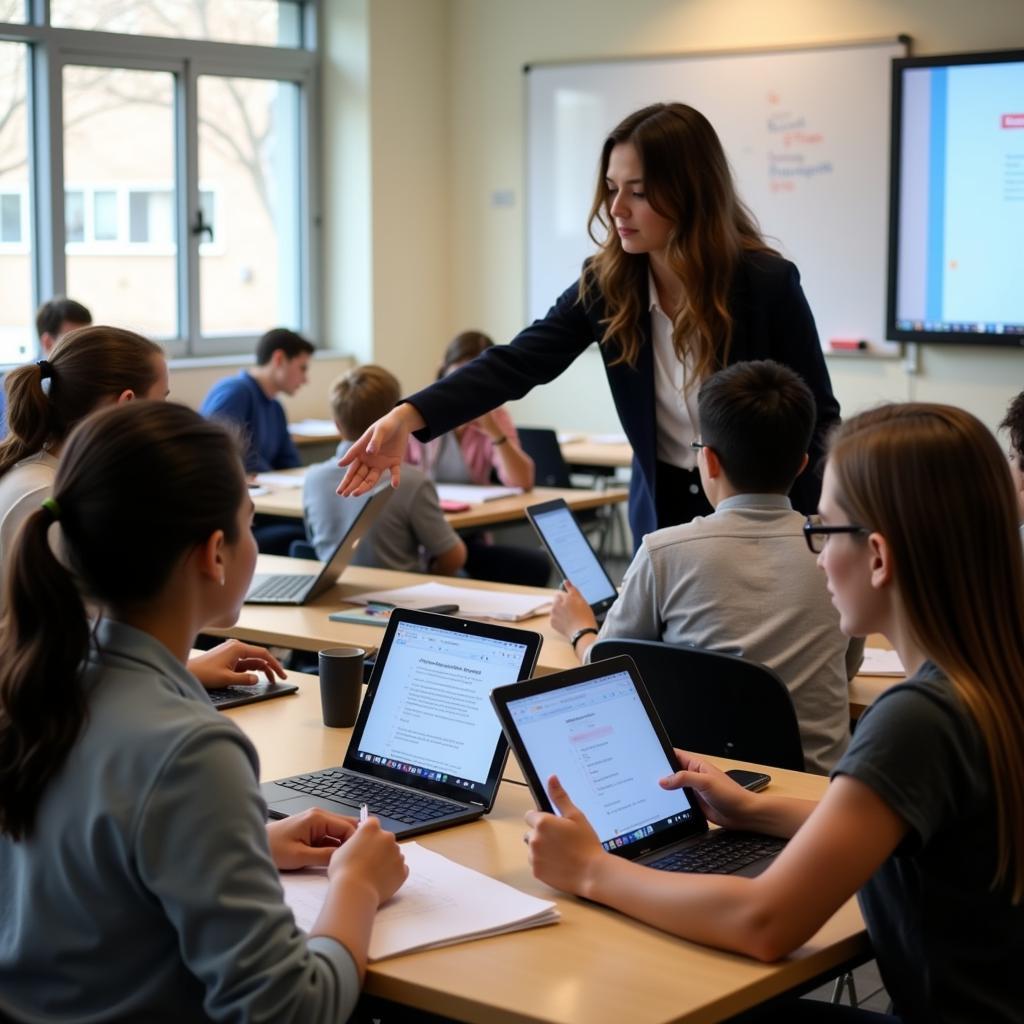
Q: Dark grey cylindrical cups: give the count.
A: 1